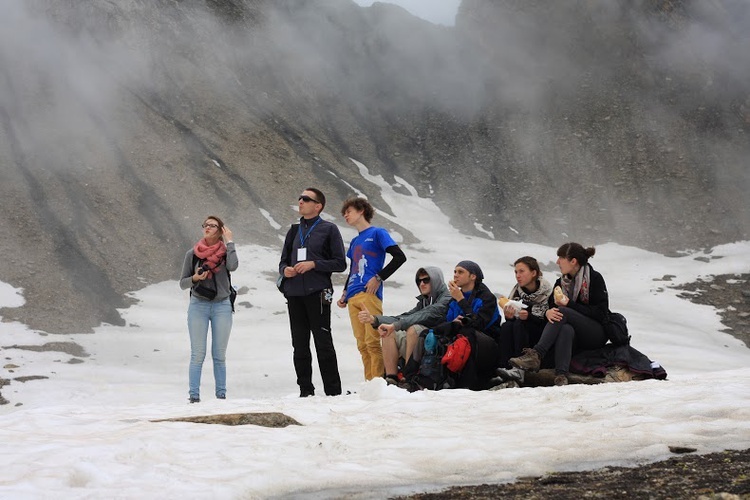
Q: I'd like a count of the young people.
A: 7